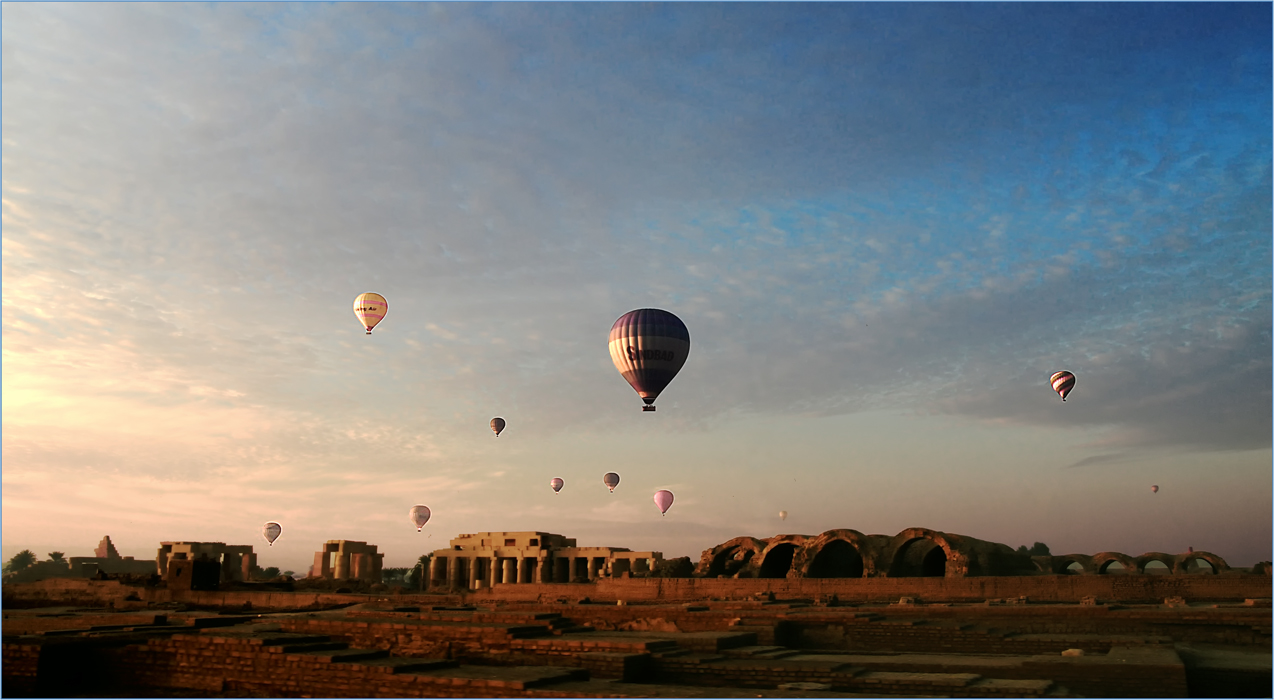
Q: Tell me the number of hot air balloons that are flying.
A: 11